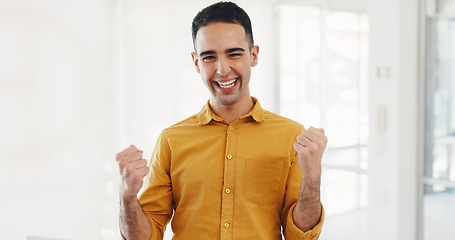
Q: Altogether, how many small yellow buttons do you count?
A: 4